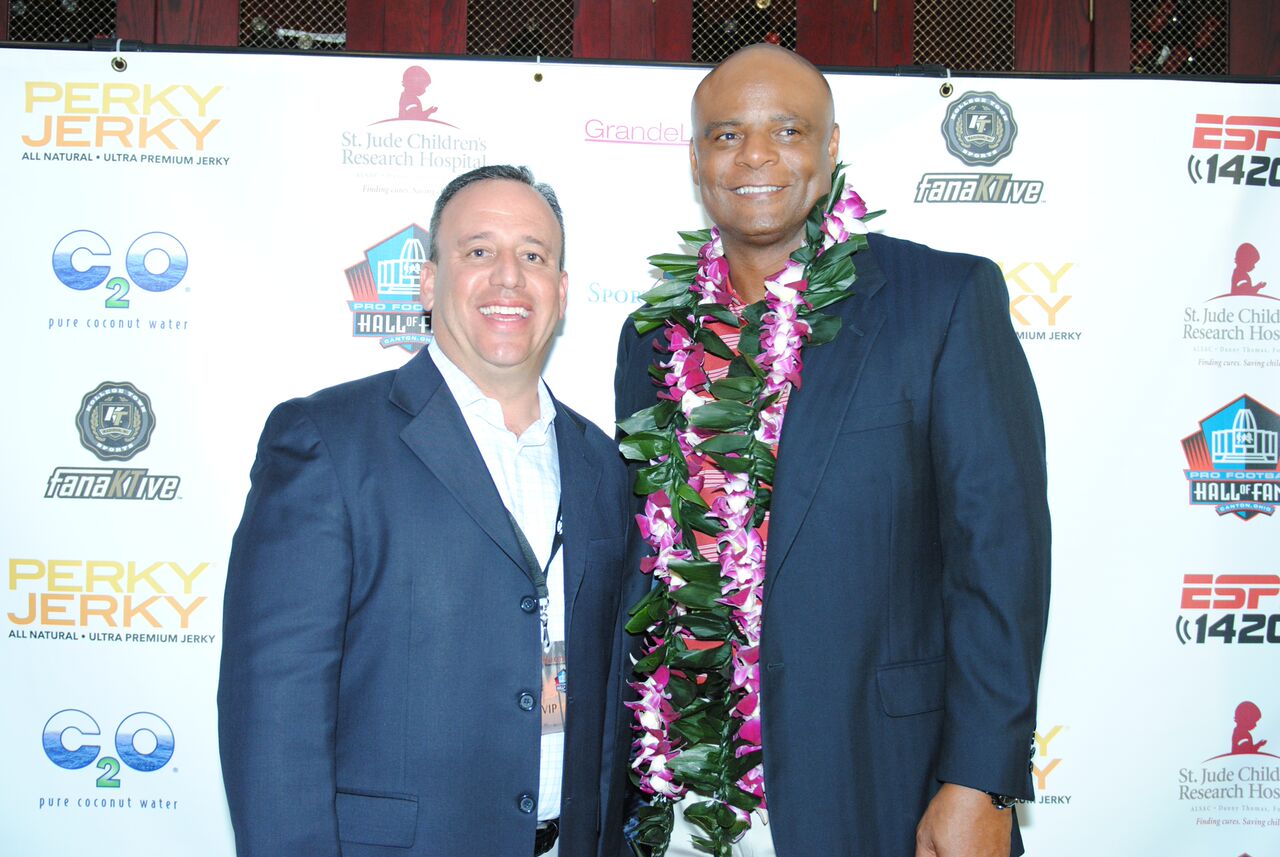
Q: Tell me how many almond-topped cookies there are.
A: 0